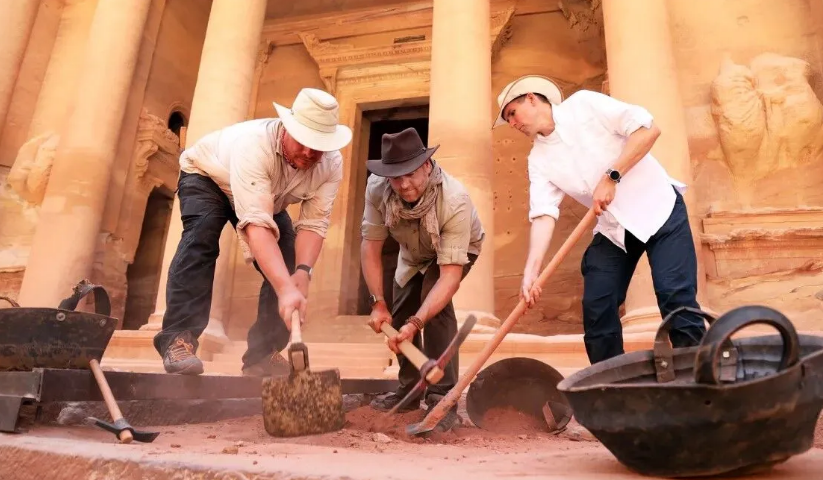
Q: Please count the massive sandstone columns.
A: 5